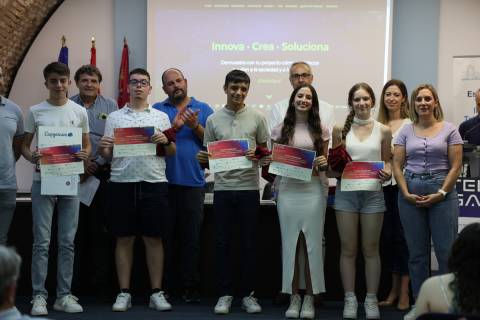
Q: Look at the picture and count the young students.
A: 5